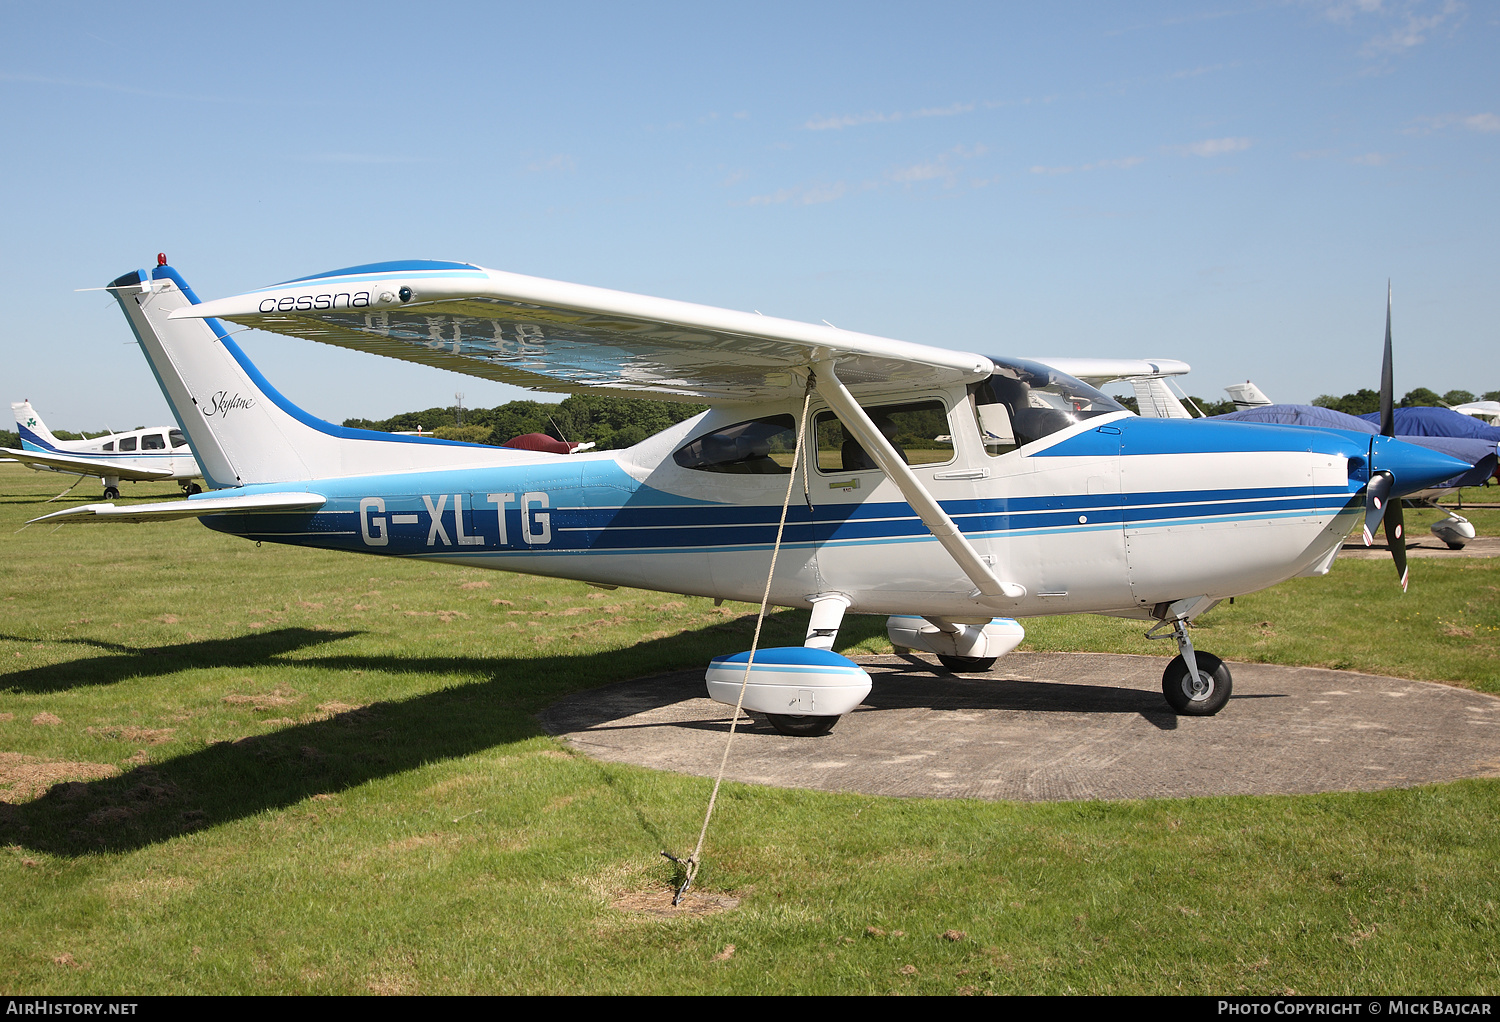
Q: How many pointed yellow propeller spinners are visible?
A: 0